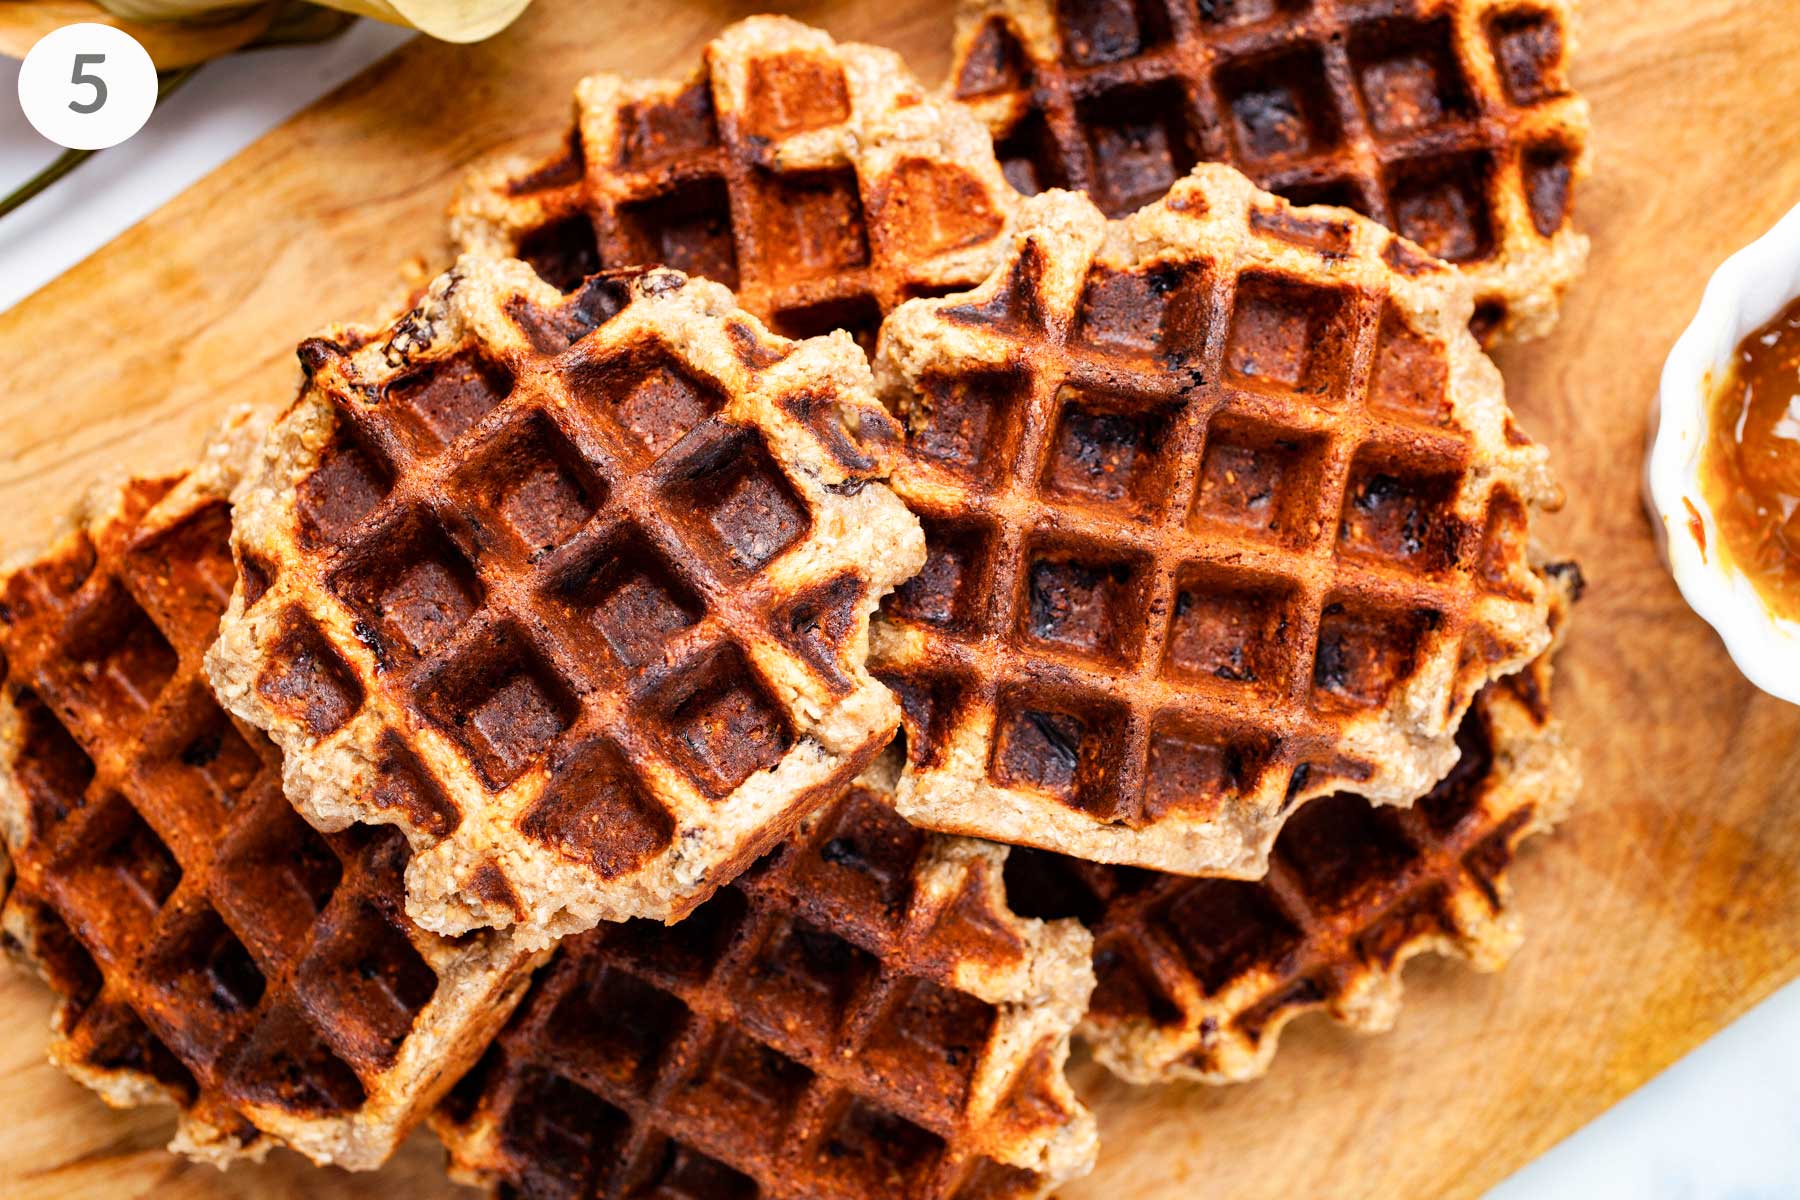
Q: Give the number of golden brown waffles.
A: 7